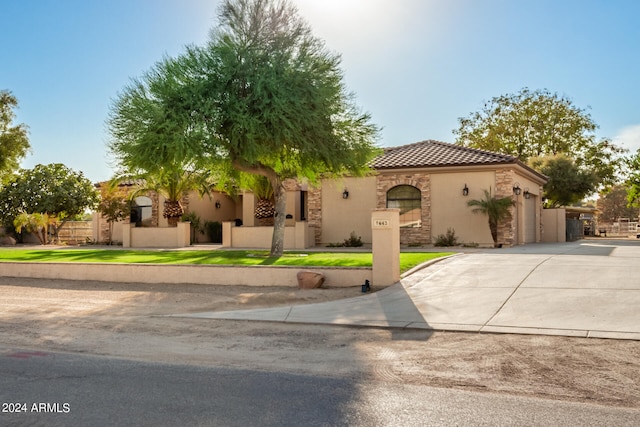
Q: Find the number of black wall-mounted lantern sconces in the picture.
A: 5